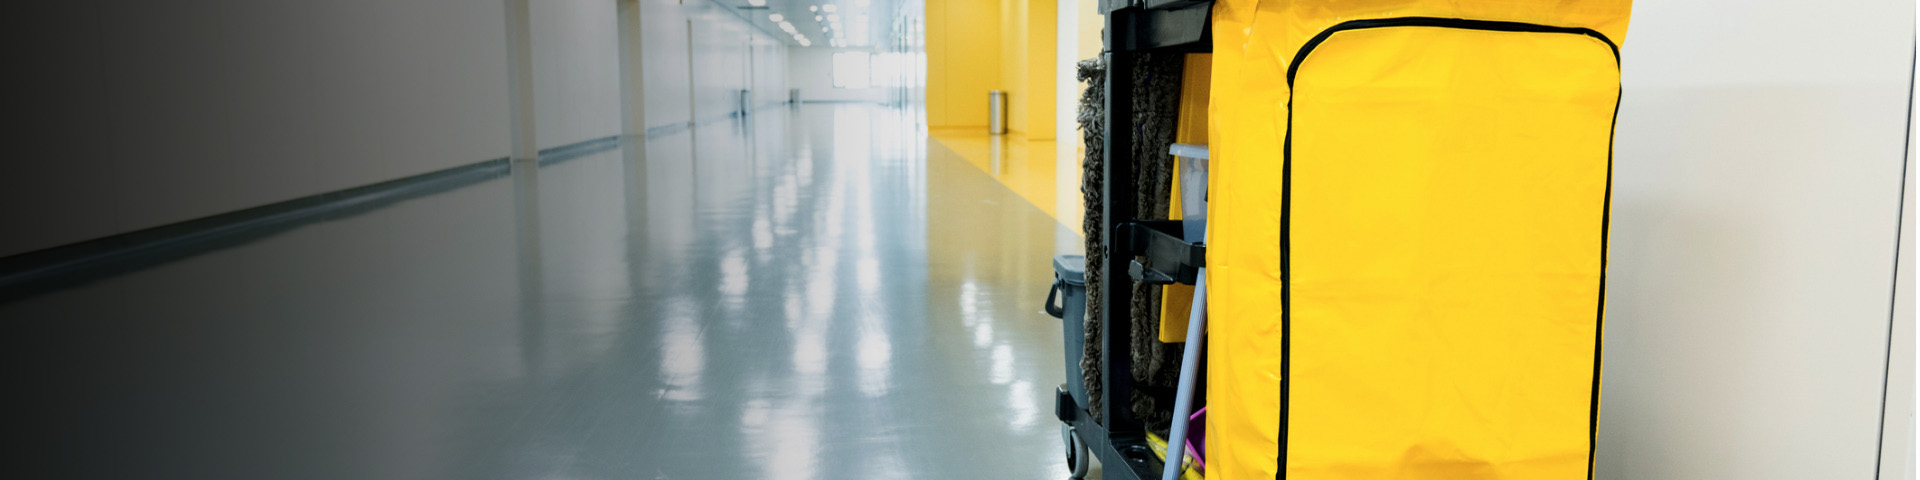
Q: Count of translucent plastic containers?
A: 1